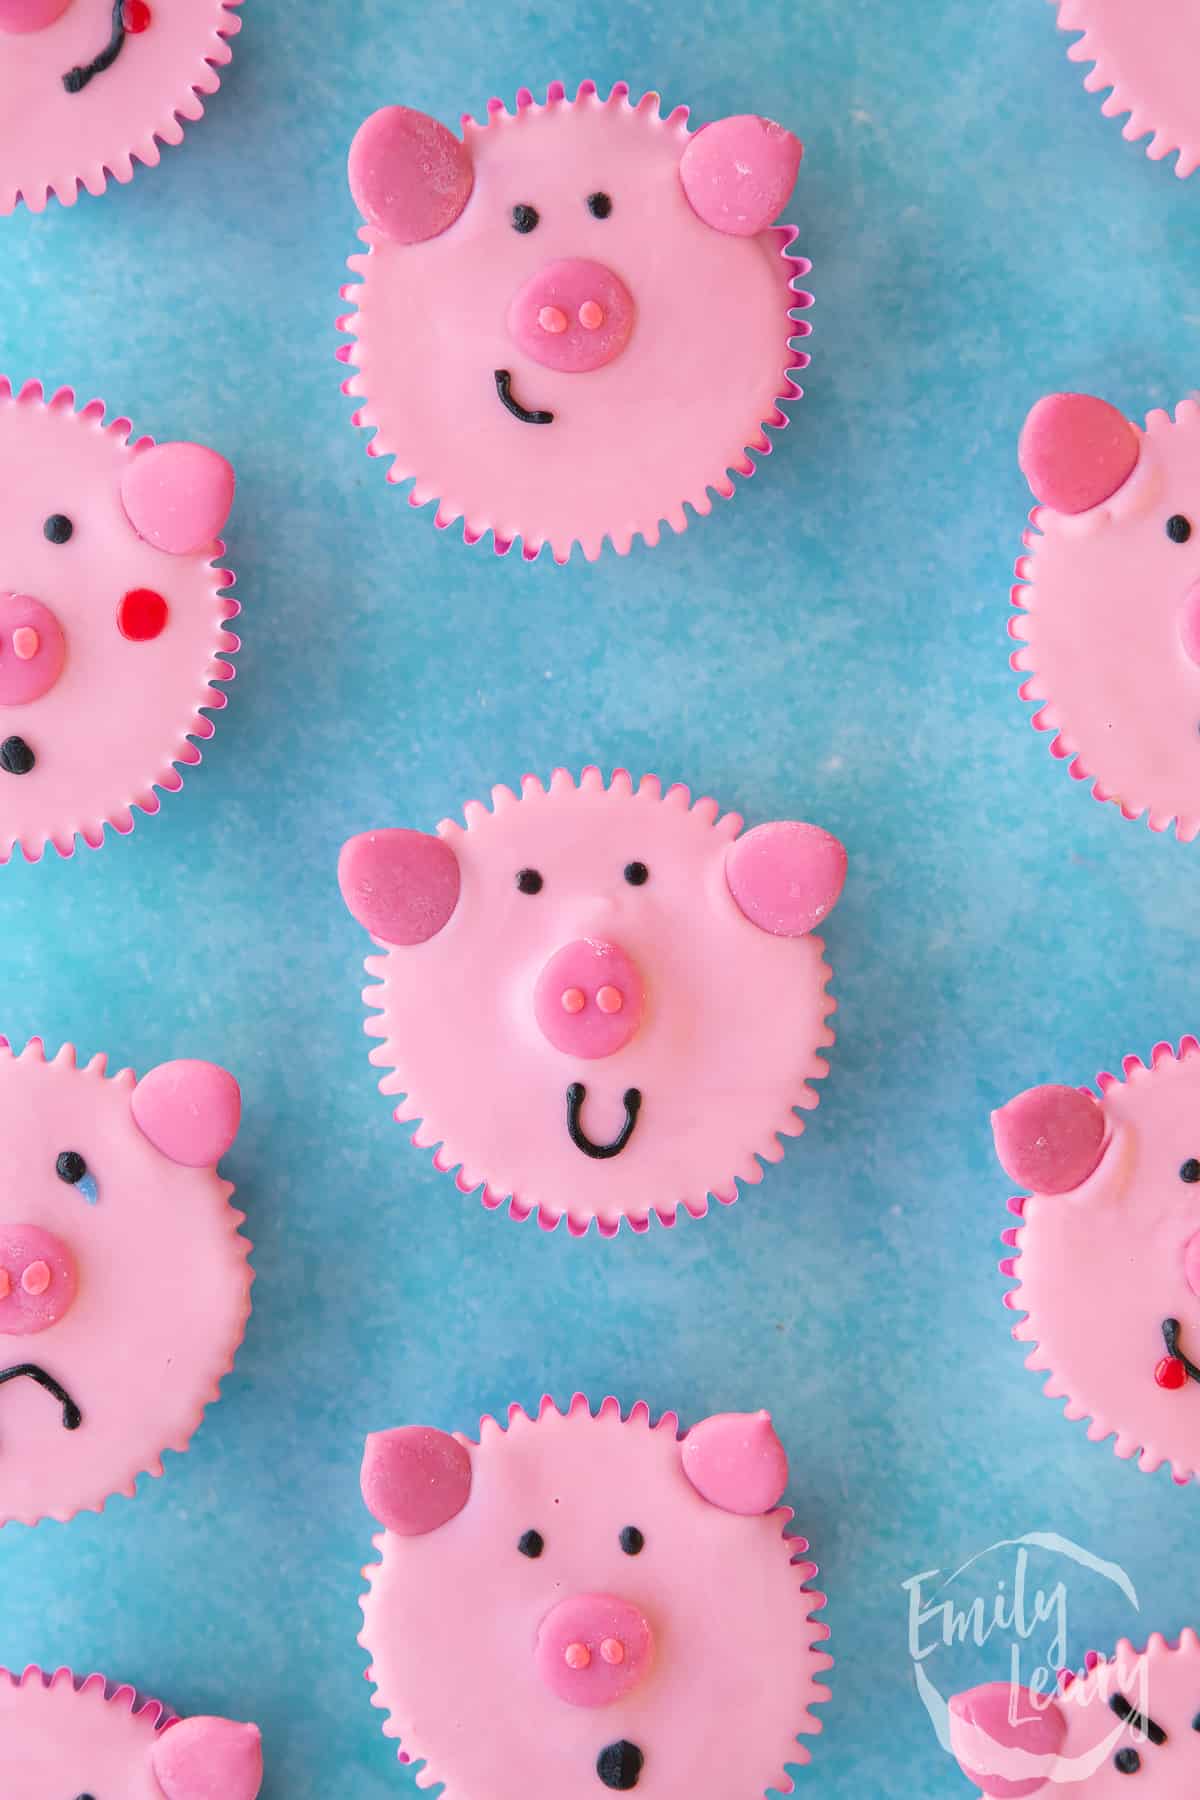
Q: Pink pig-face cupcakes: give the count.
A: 11